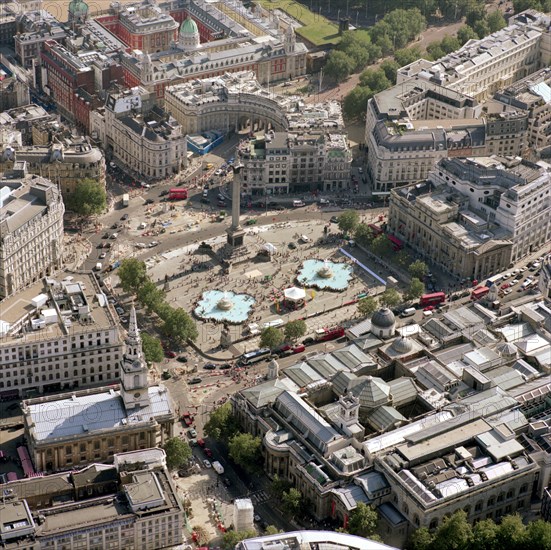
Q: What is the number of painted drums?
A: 0